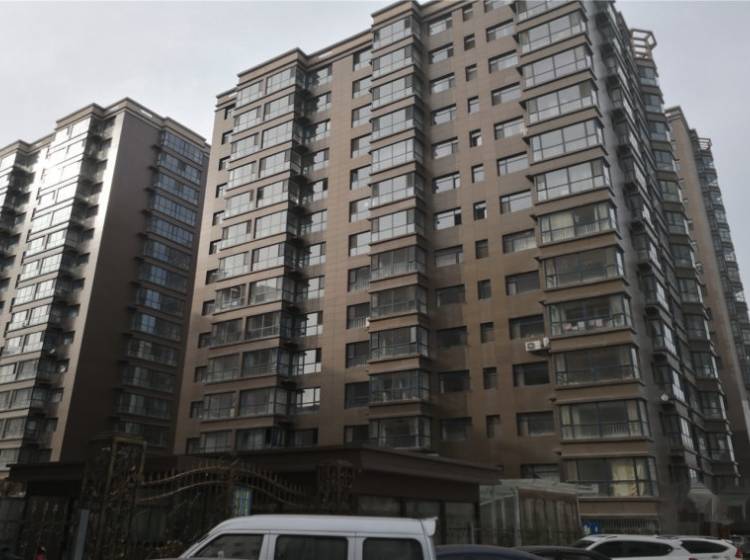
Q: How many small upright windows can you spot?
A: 12